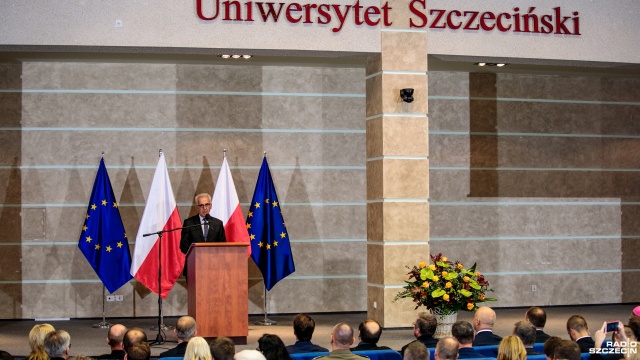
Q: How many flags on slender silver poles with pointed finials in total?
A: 4